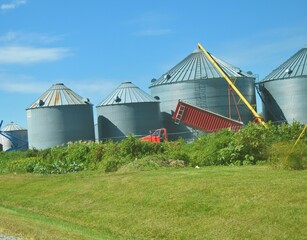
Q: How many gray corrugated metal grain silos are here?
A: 5